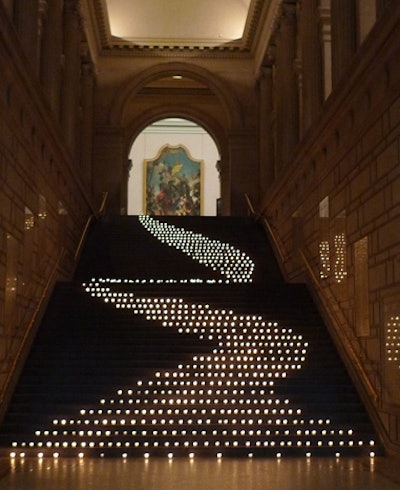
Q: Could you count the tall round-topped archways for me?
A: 2